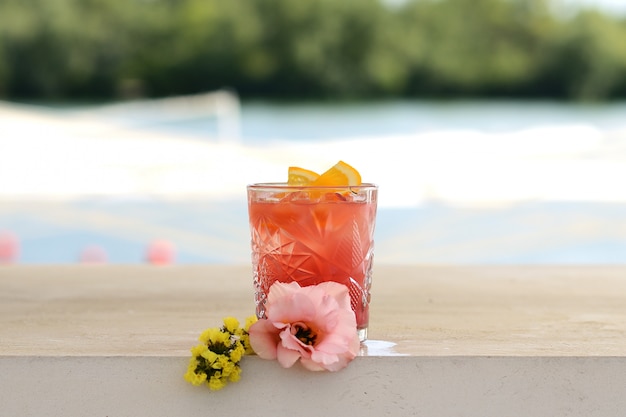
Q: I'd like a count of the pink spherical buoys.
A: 3